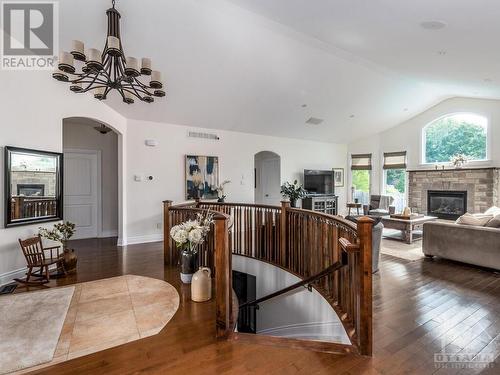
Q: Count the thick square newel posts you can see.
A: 5